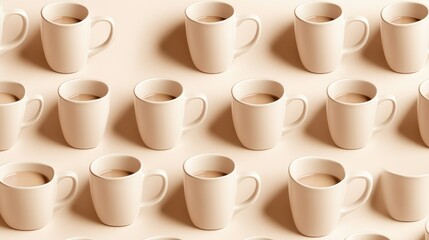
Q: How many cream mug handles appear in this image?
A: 12